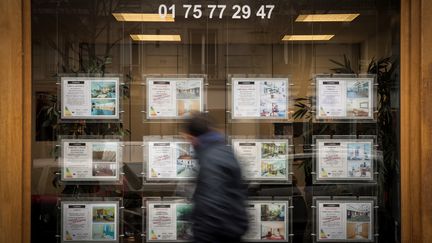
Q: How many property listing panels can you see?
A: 12